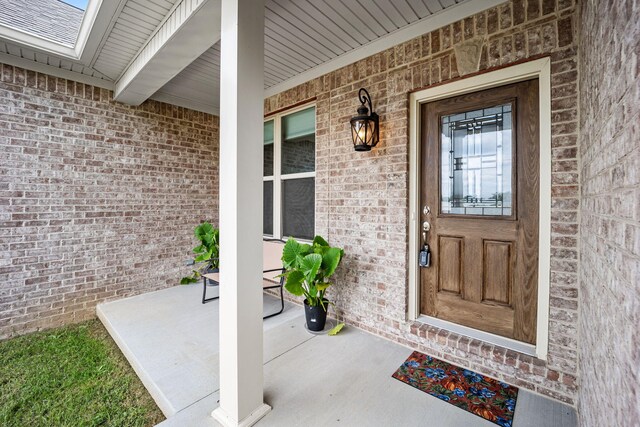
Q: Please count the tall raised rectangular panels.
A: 2